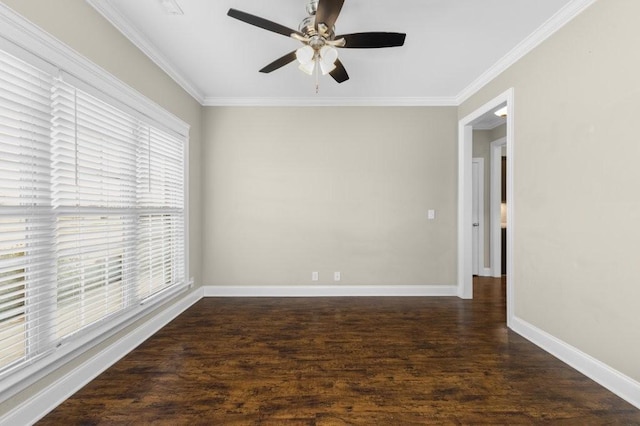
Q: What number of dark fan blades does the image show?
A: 5